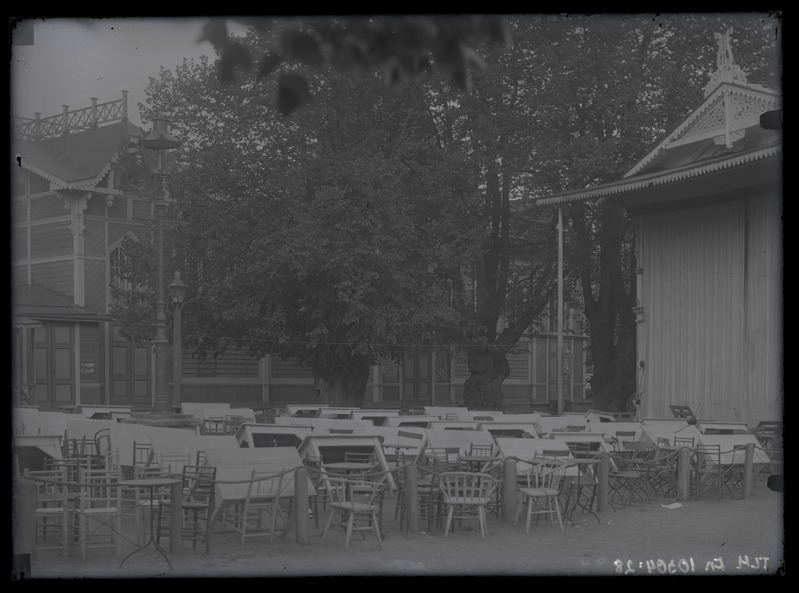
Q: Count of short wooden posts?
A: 8